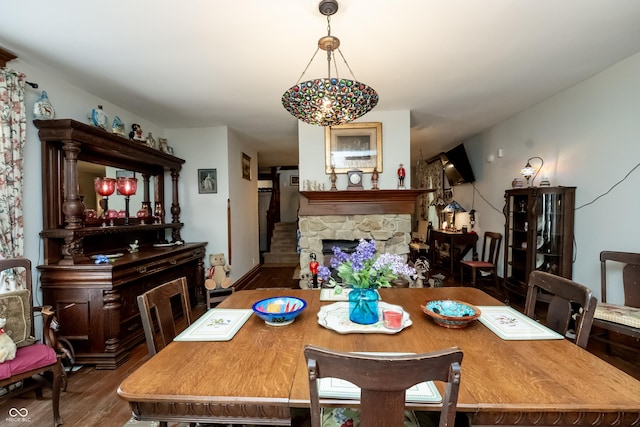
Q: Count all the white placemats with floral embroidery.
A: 4